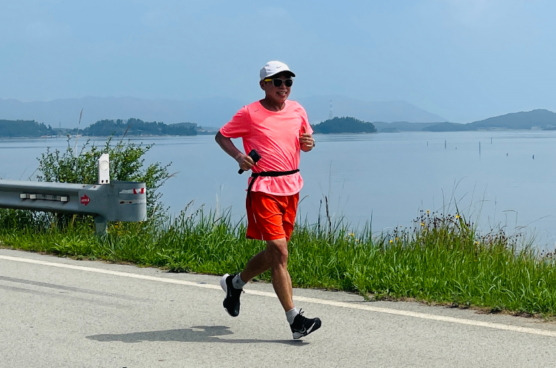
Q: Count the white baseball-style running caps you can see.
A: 1